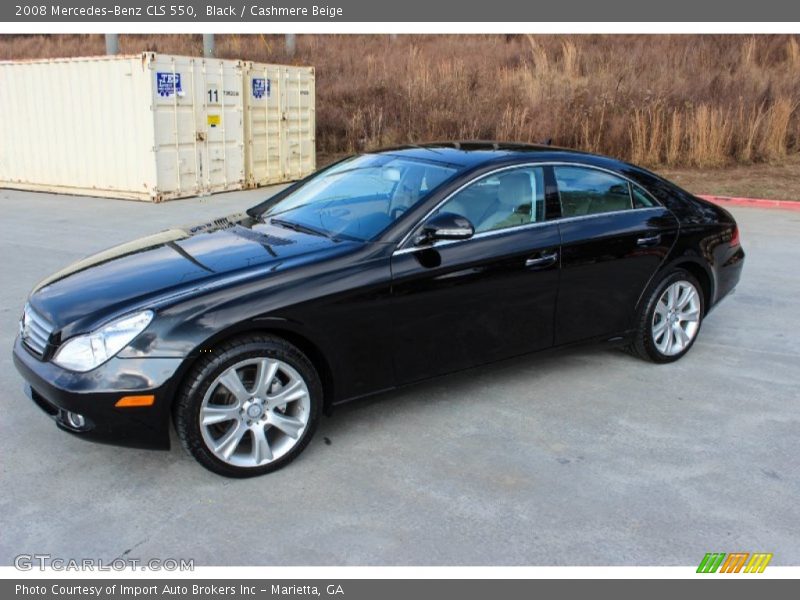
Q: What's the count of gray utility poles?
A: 3